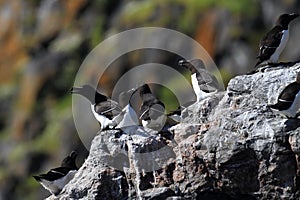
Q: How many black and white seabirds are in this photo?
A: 8